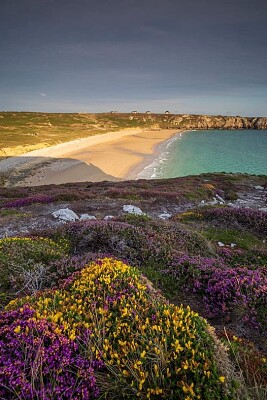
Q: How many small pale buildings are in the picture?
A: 4